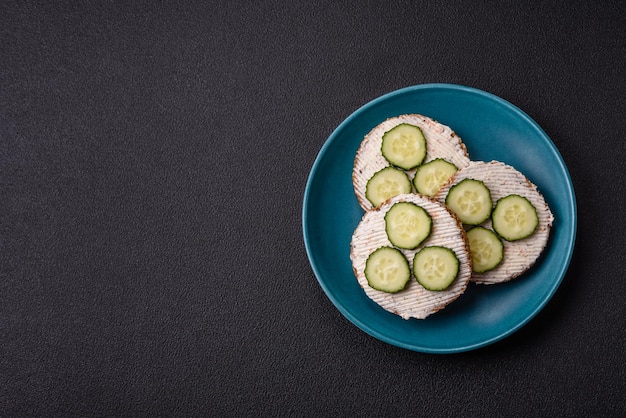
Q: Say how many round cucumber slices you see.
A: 9